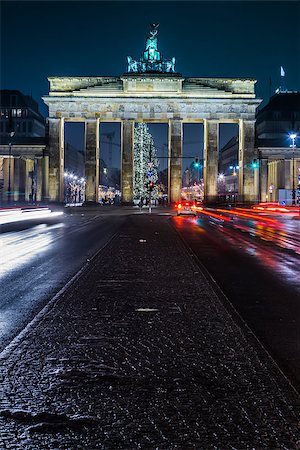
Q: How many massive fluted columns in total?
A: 6